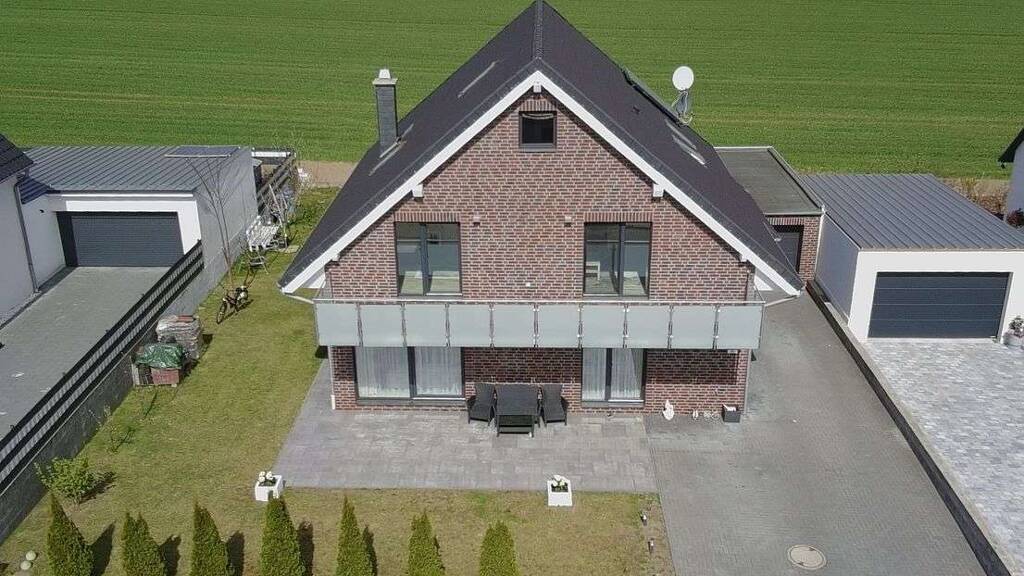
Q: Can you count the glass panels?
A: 10